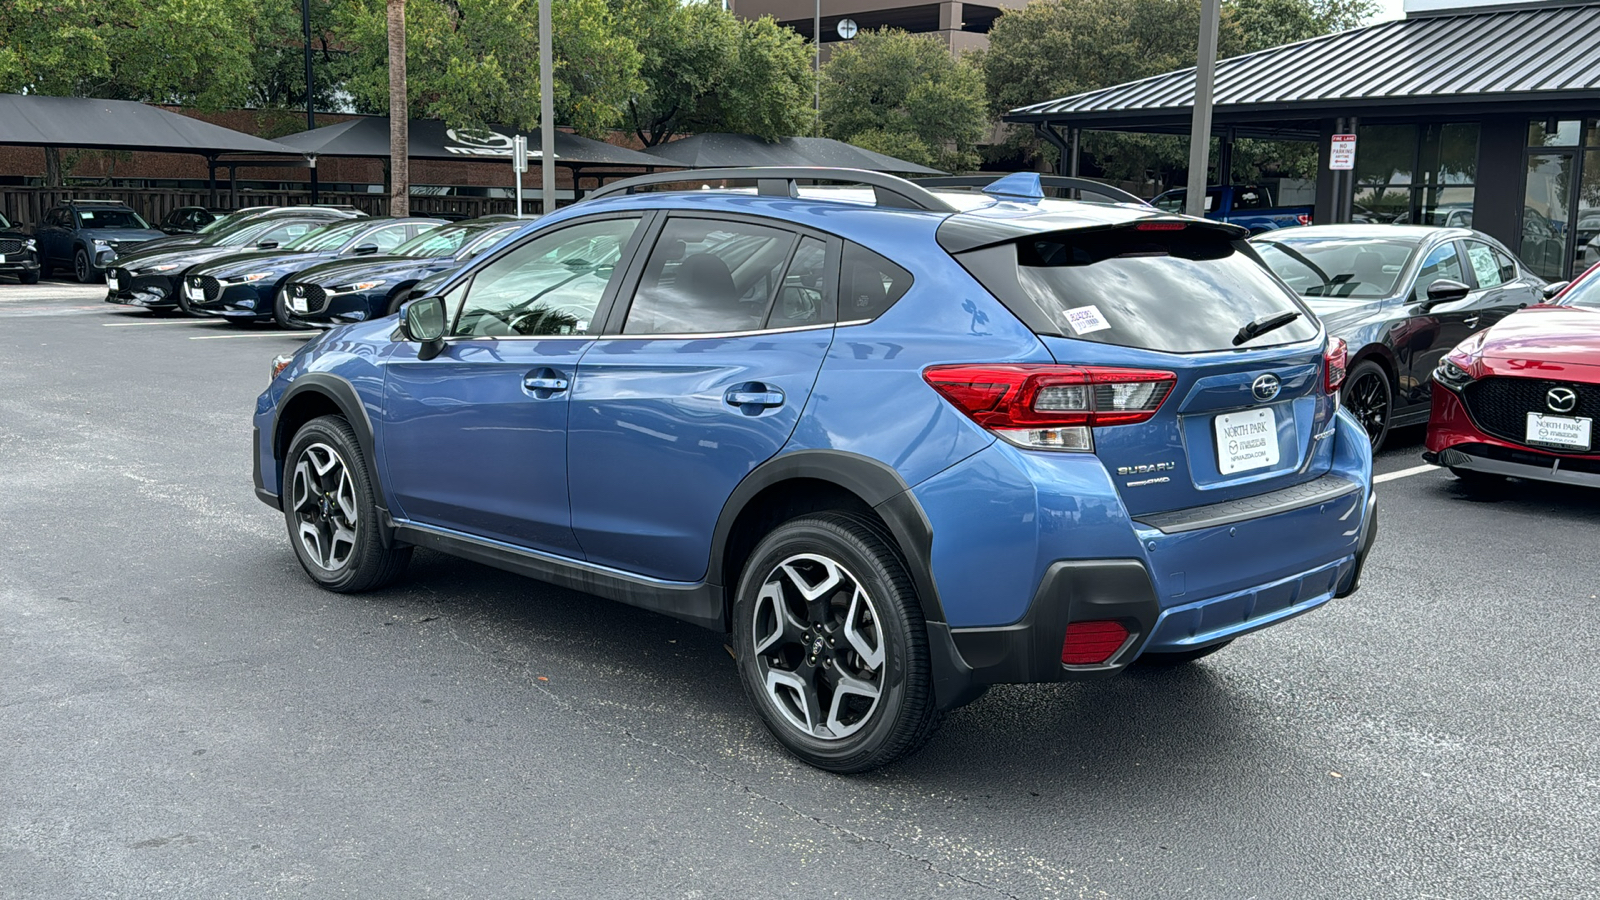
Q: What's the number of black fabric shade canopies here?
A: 3